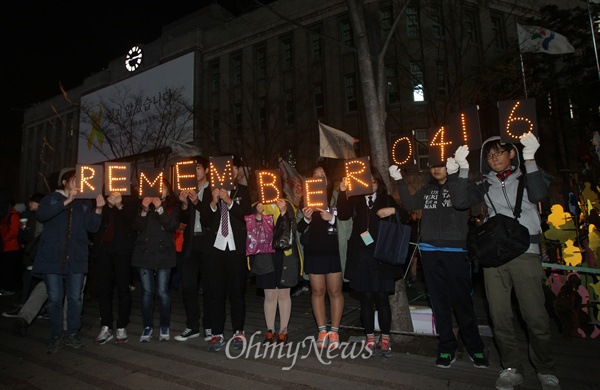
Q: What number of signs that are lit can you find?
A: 12